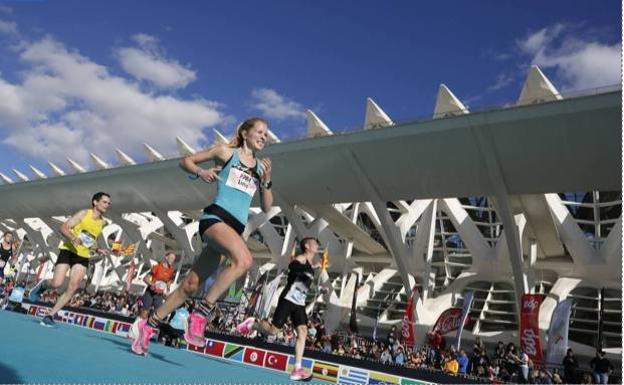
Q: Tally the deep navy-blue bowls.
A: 0